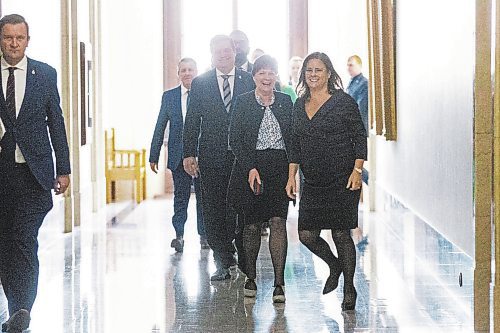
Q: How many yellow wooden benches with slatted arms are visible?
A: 1